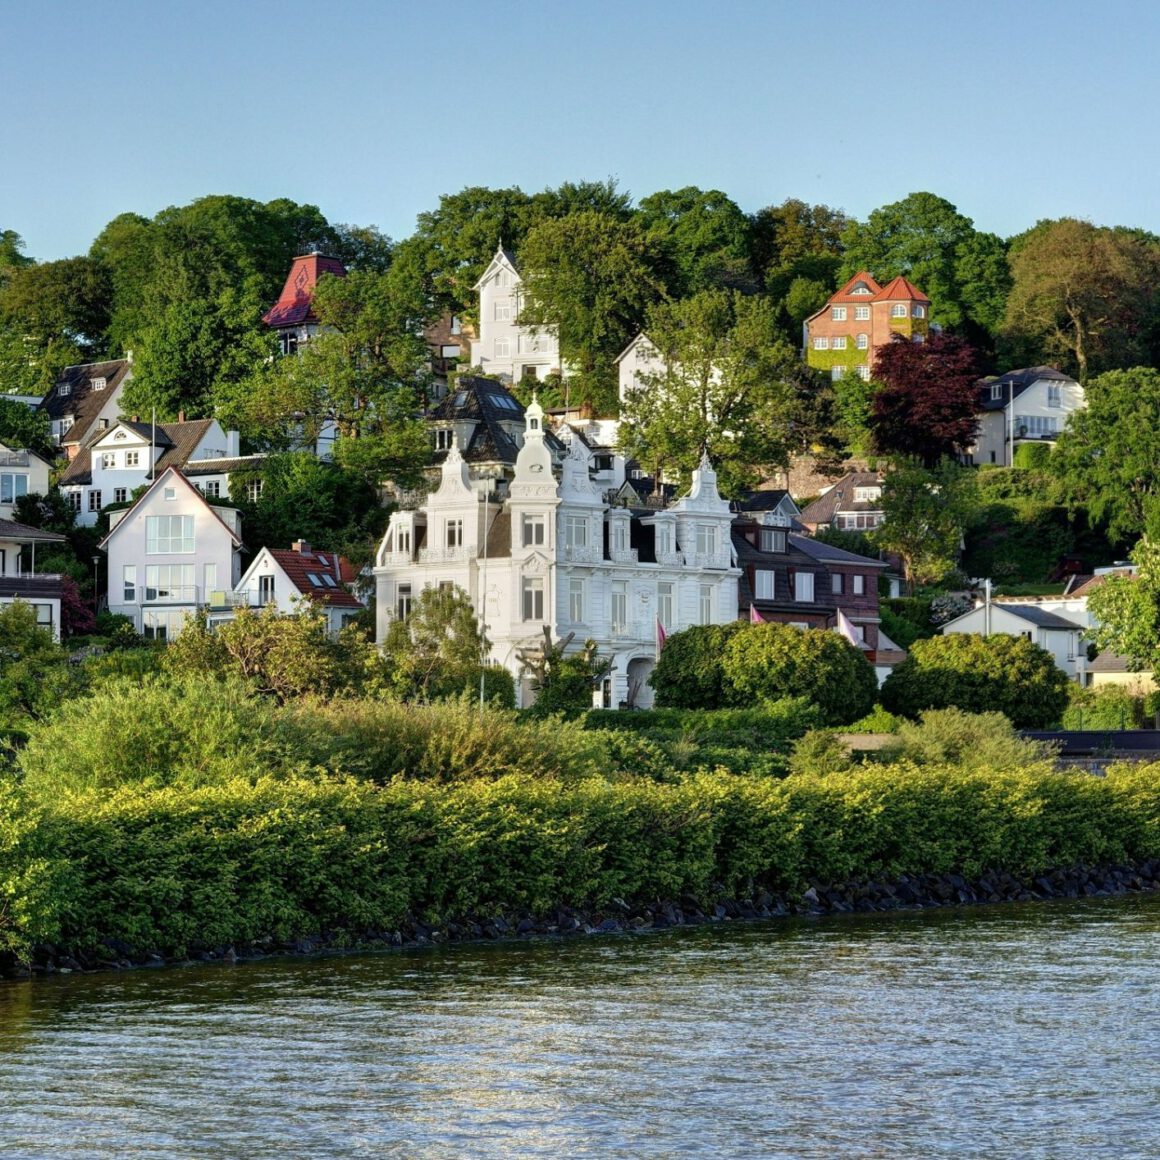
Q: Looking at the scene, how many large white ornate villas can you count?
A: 1